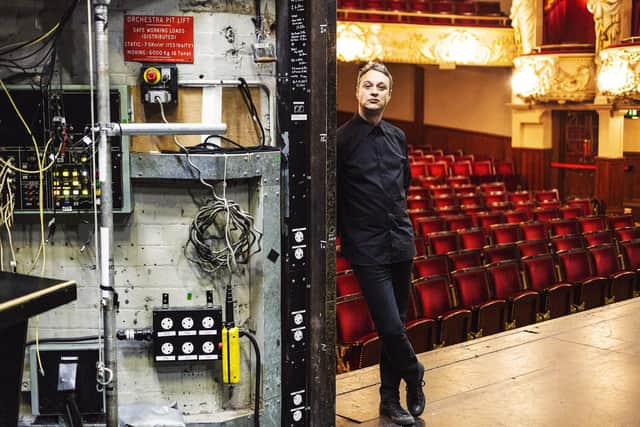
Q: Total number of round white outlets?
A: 12